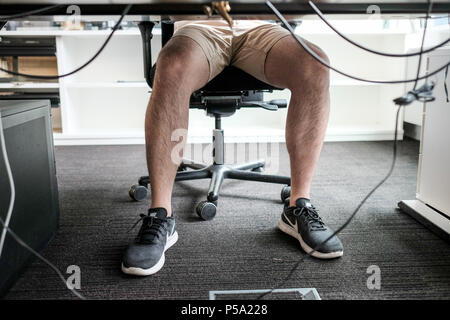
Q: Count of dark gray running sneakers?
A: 2